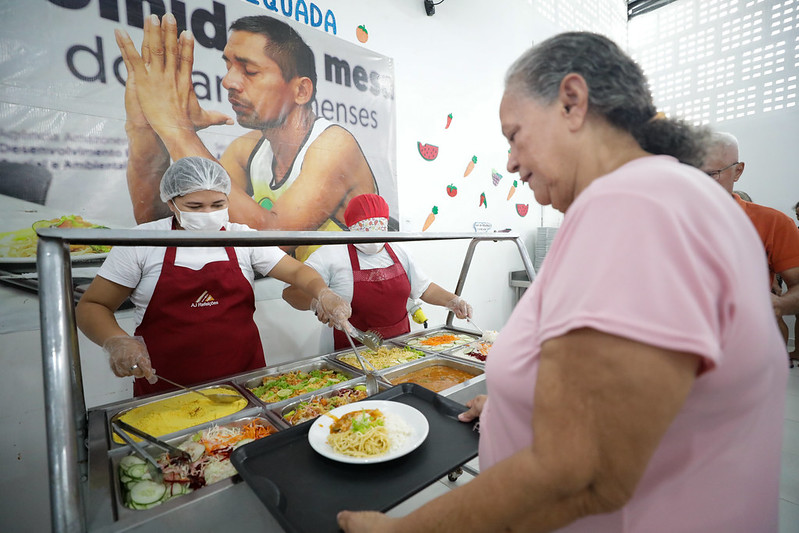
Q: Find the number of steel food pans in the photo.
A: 8